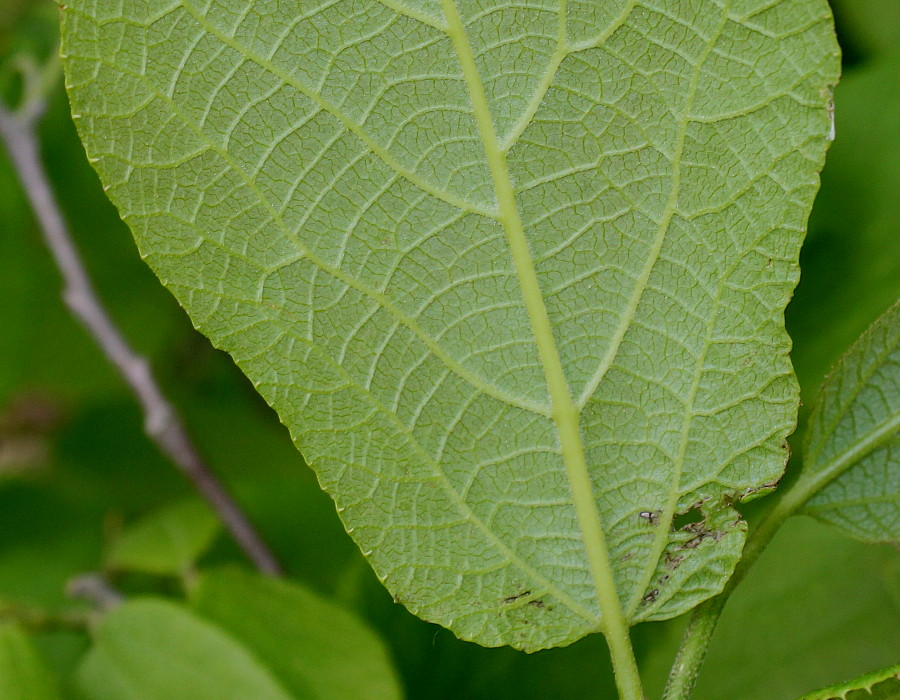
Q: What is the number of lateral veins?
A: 7